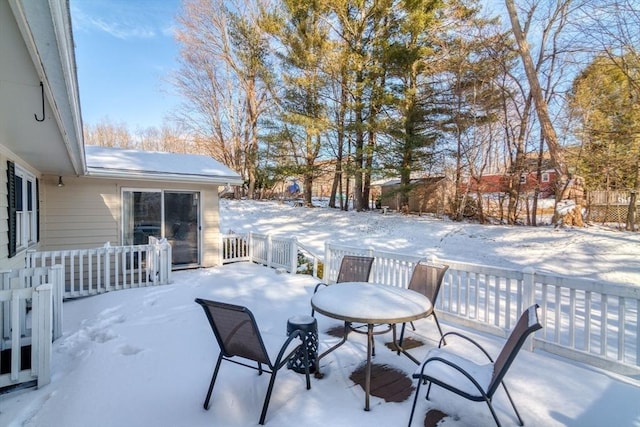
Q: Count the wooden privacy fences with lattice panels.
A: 1